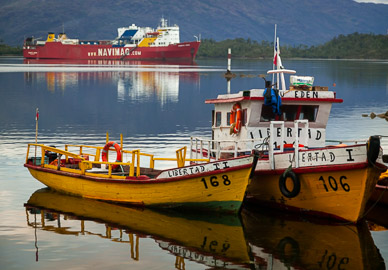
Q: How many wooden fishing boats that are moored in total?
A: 2